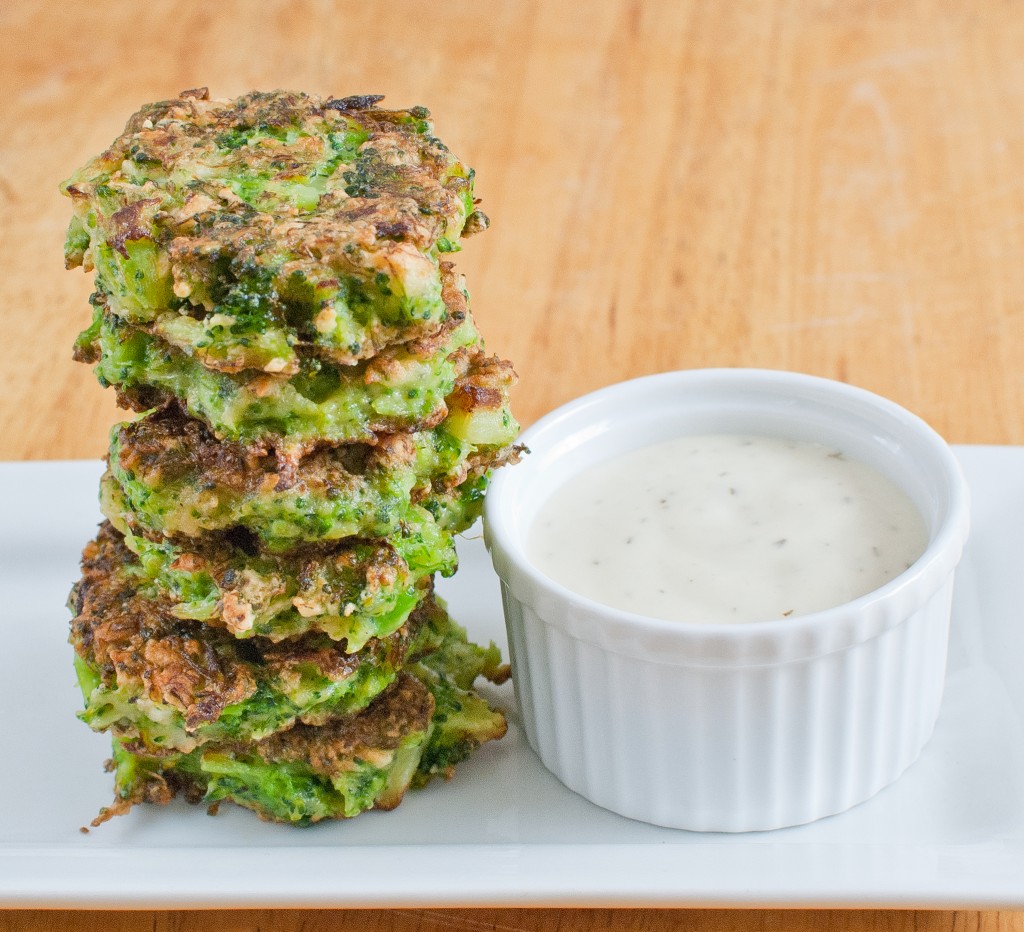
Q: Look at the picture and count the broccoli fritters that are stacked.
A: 6